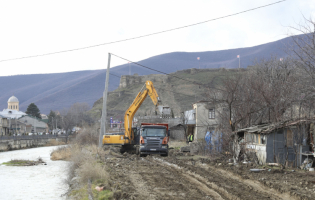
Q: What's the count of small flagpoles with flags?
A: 4